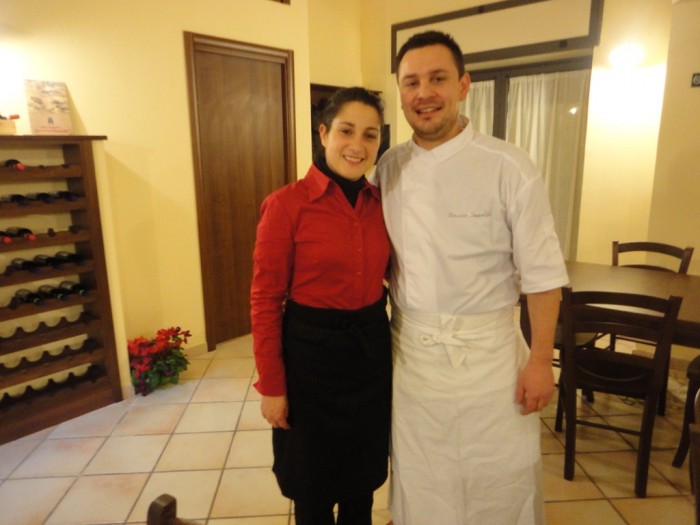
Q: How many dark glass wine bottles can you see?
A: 13